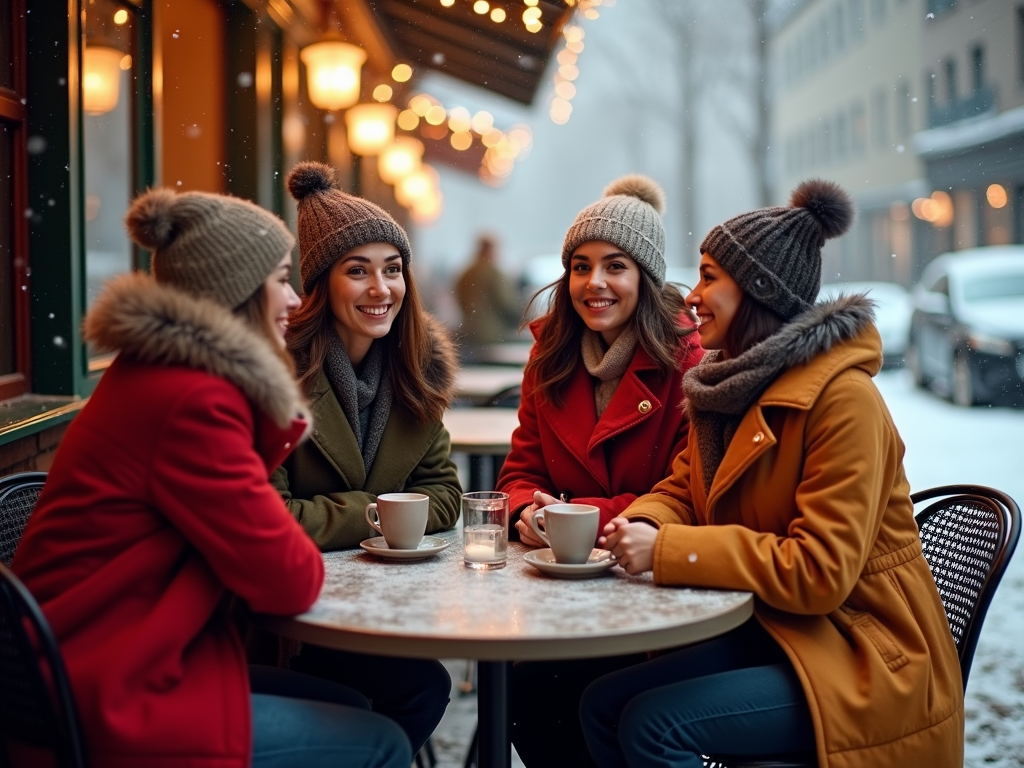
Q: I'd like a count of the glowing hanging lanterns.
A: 6